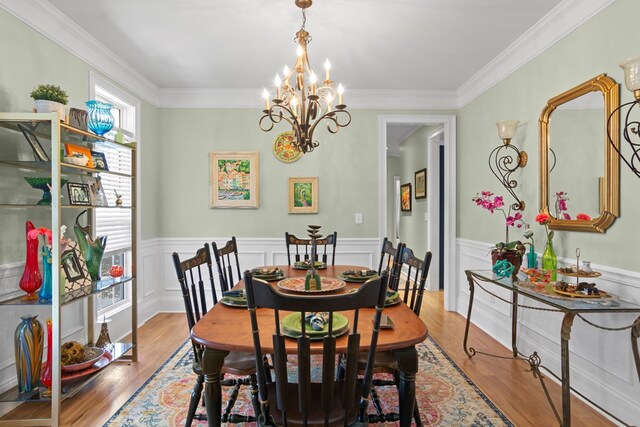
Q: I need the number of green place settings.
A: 6